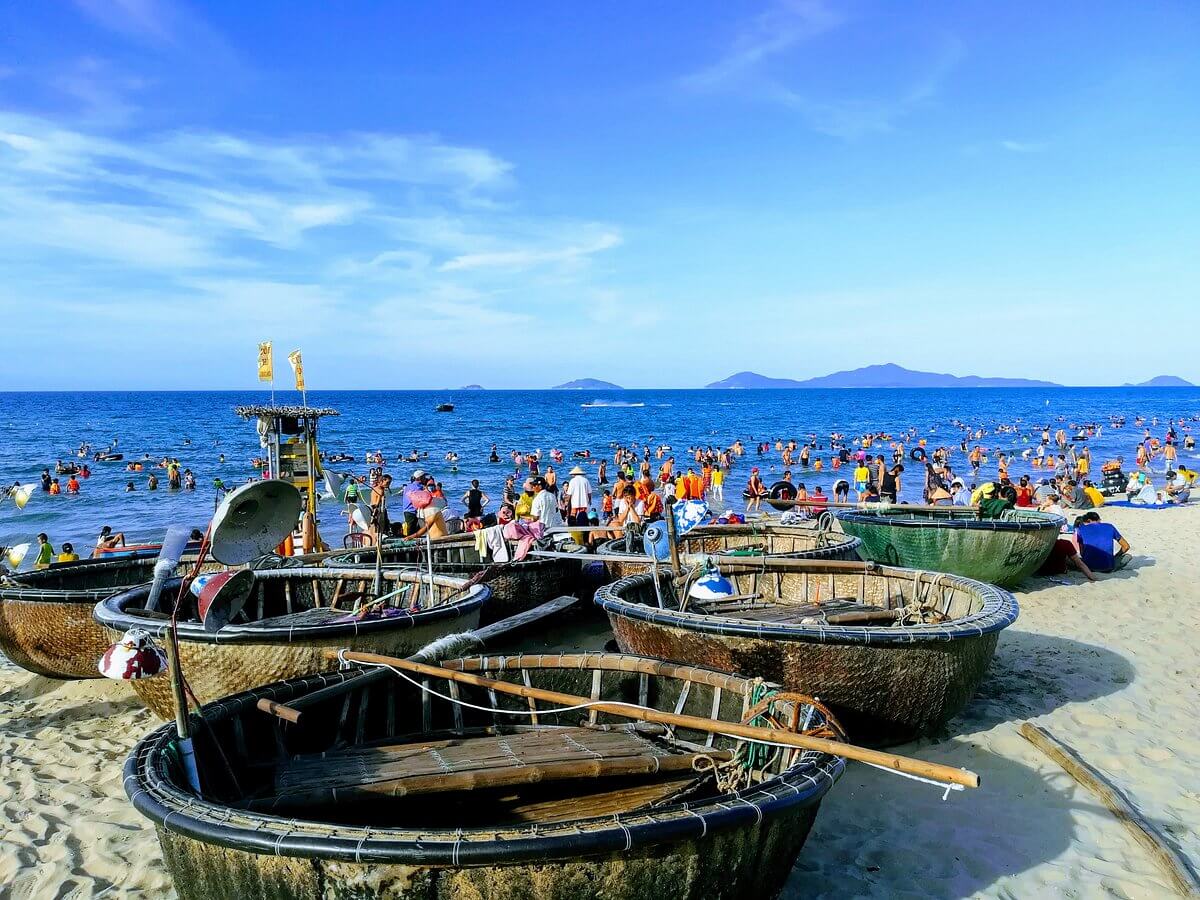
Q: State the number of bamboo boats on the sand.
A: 7